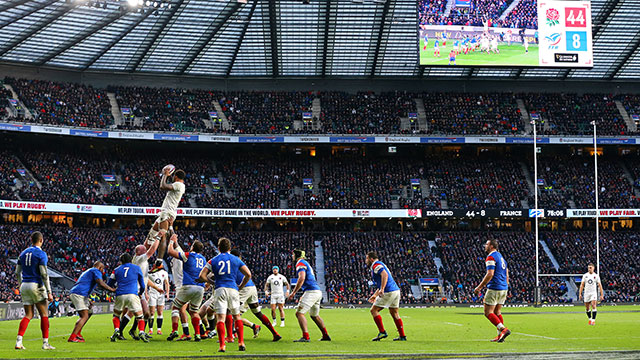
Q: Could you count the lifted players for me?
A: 1